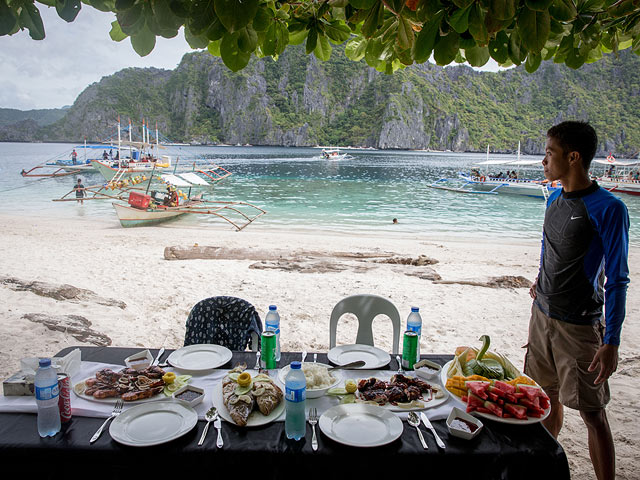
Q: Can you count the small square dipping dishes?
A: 4